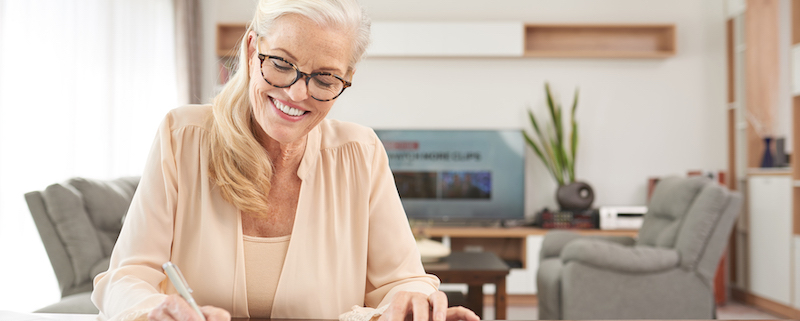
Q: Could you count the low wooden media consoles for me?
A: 1